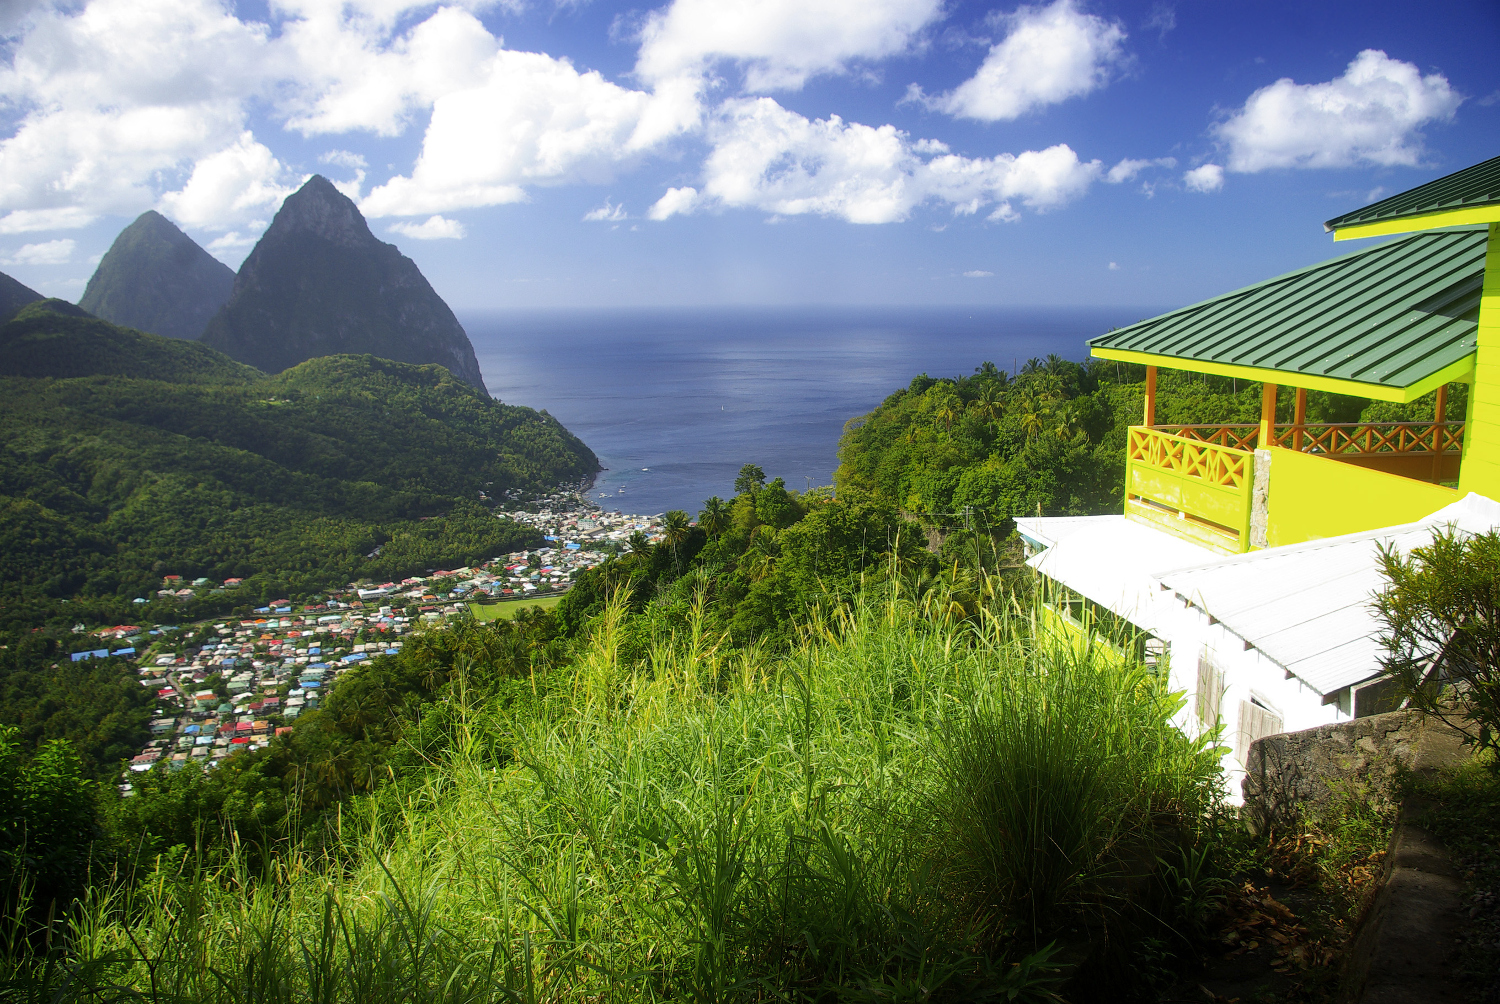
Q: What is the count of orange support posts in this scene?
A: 4